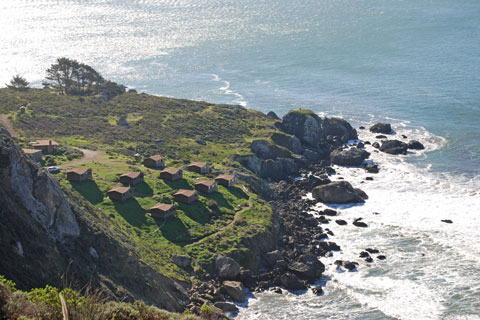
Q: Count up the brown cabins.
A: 10